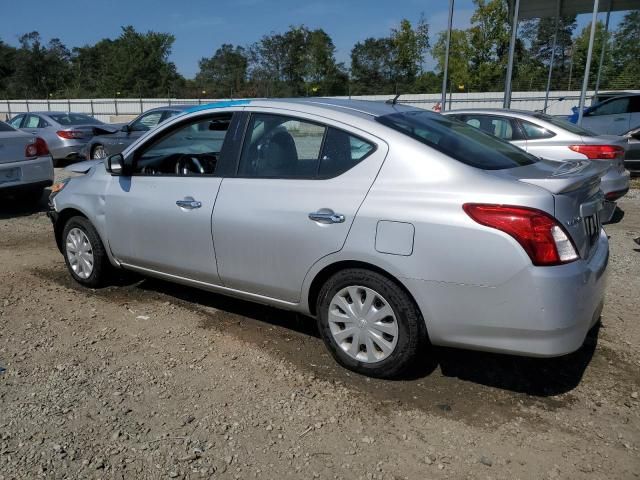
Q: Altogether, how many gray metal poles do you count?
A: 5